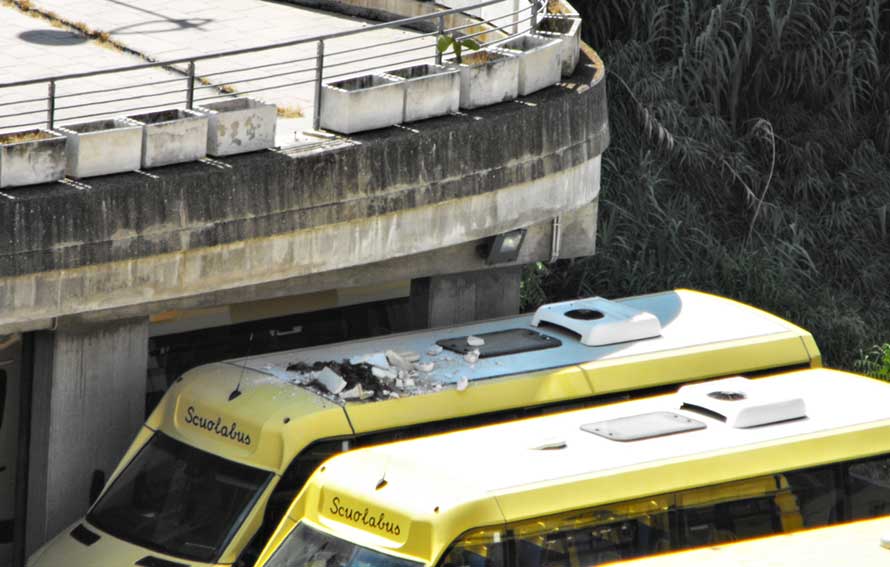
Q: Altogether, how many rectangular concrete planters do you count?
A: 10